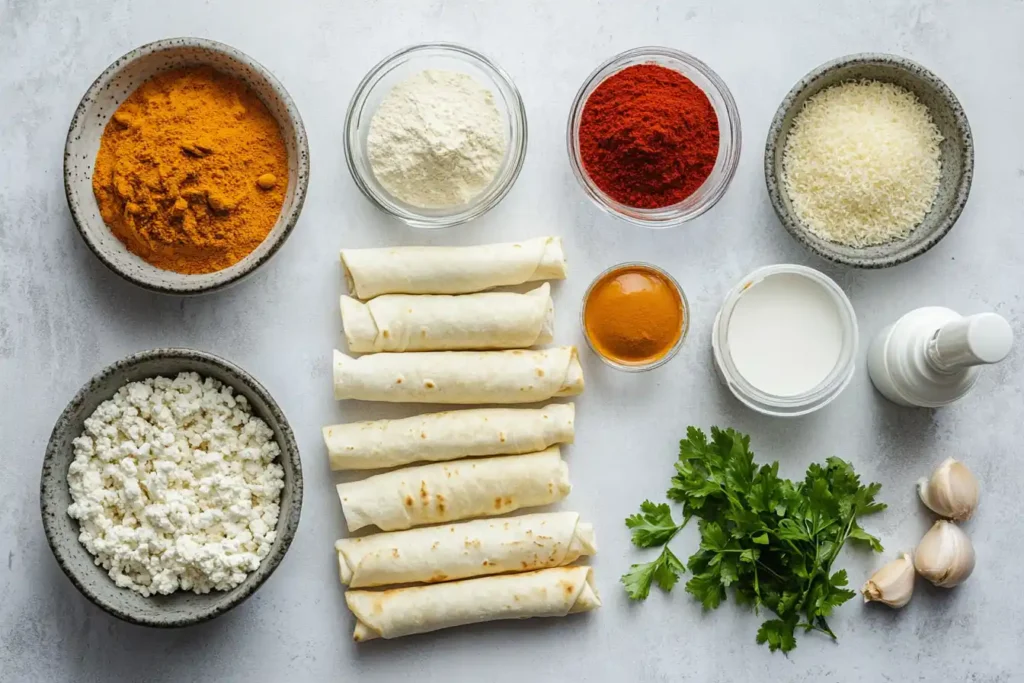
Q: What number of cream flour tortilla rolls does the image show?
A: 7